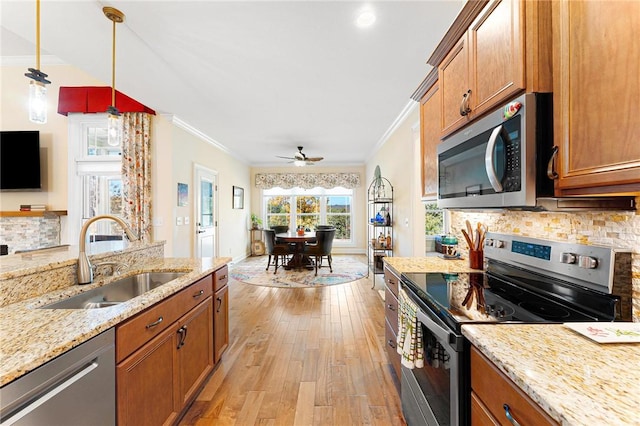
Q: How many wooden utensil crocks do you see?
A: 1